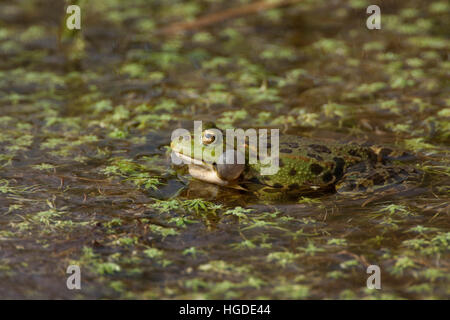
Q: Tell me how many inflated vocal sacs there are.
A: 1